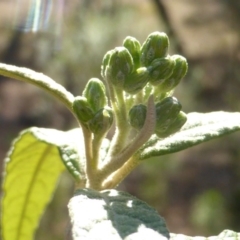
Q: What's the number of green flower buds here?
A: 13